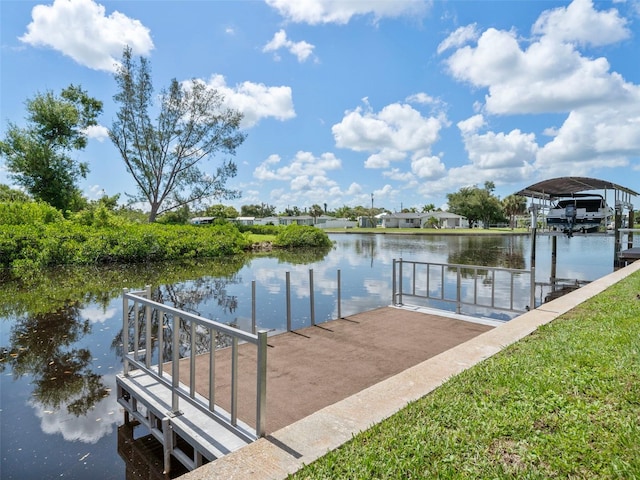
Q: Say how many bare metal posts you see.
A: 4